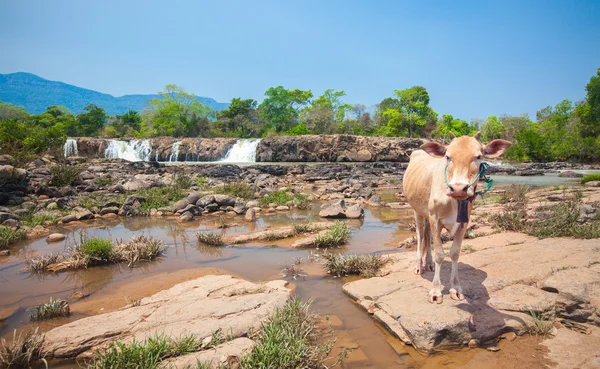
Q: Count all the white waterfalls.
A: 4